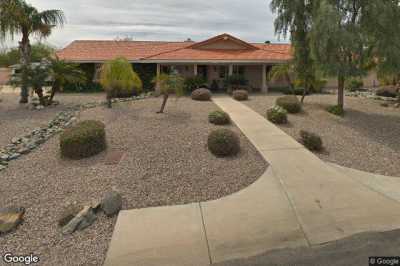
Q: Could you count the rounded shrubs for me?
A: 8